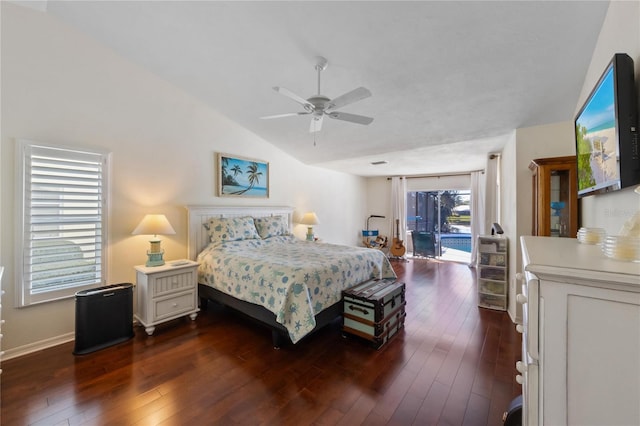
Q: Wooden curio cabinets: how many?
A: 1